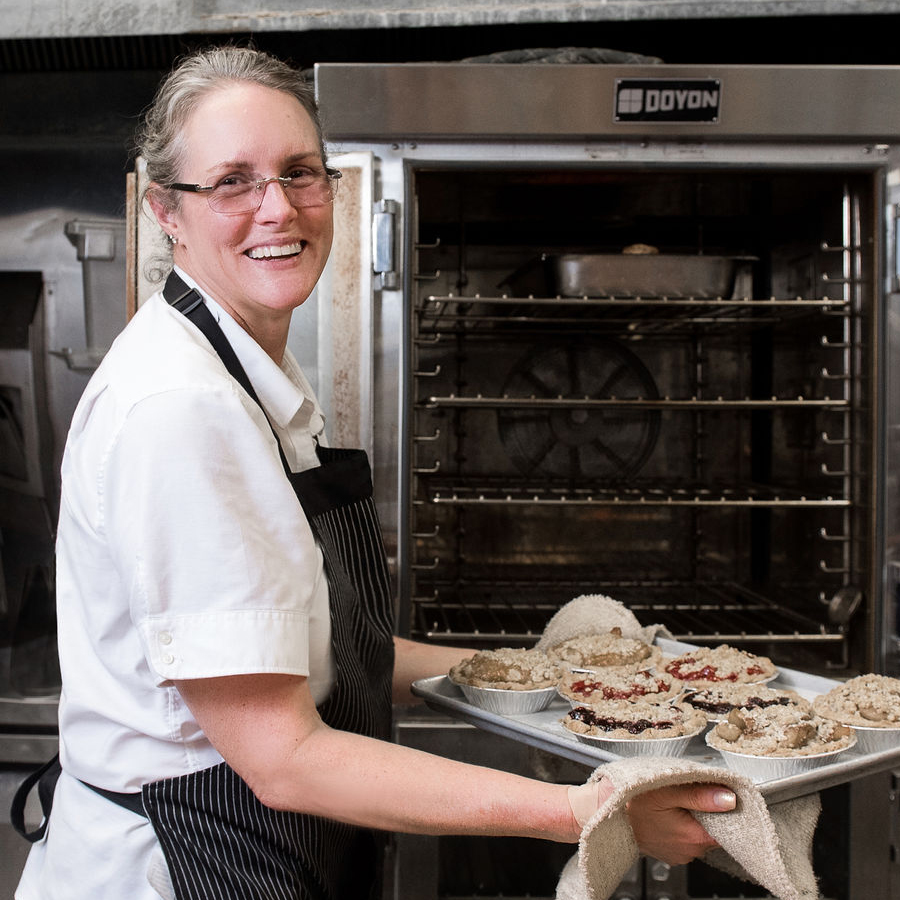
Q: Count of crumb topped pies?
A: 8